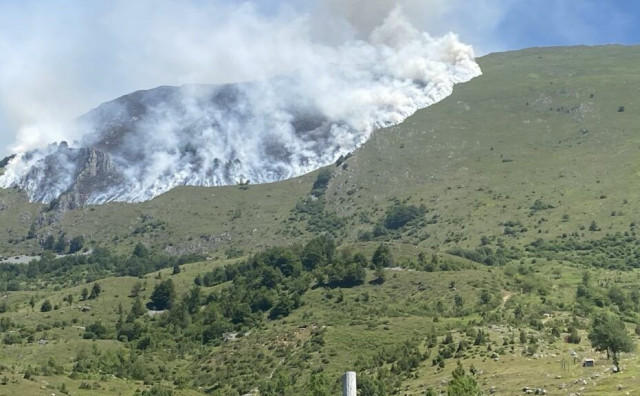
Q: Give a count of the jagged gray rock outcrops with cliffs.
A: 1